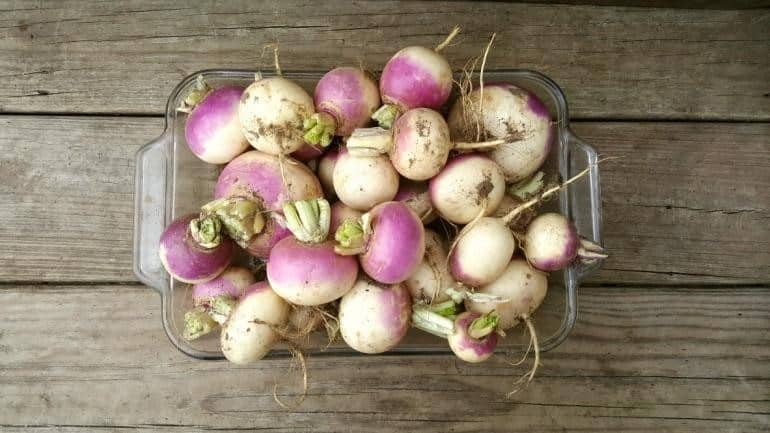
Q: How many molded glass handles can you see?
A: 2